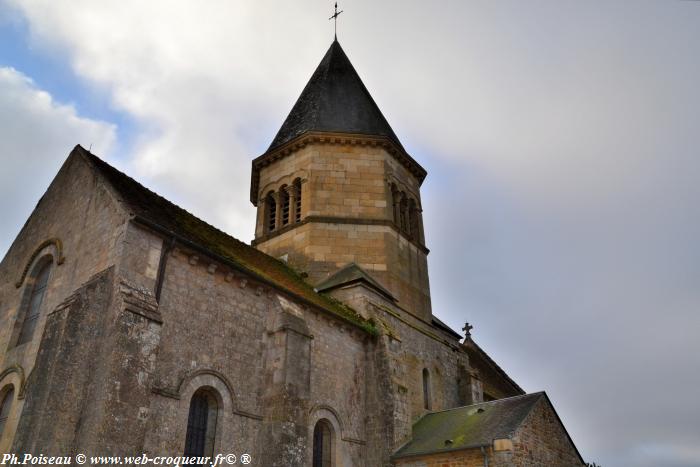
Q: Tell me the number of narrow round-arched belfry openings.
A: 6